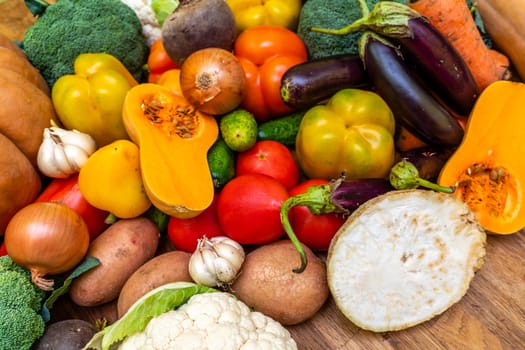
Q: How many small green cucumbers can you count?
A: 3